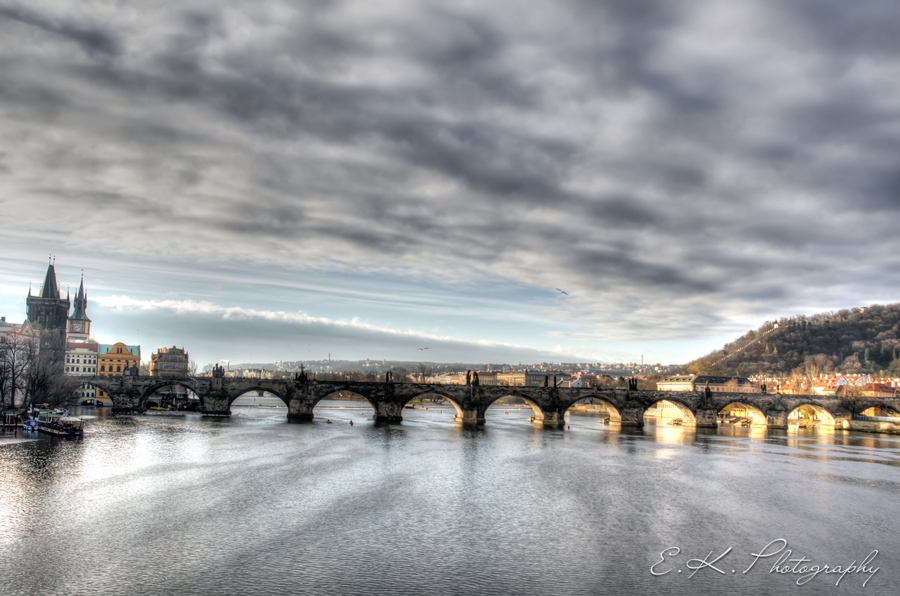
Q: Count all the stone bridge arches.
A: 11